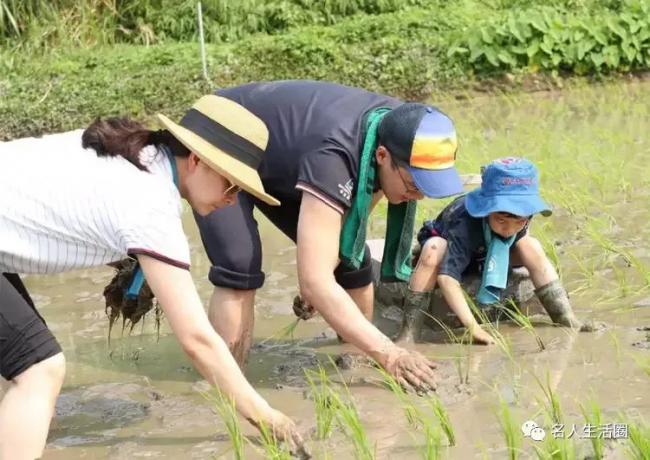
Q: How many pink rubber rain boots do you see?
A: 0